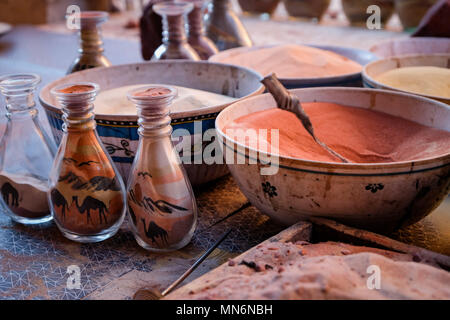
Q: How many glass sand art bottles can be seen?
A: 7